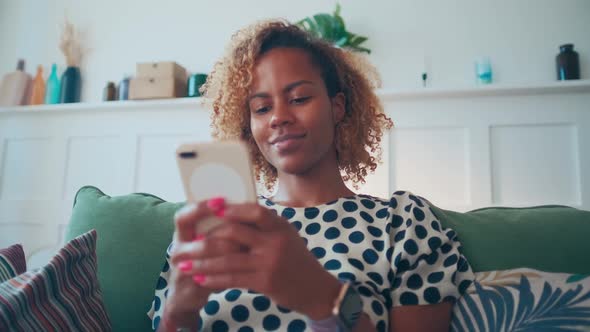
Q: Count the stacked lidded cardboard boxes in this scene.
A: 2